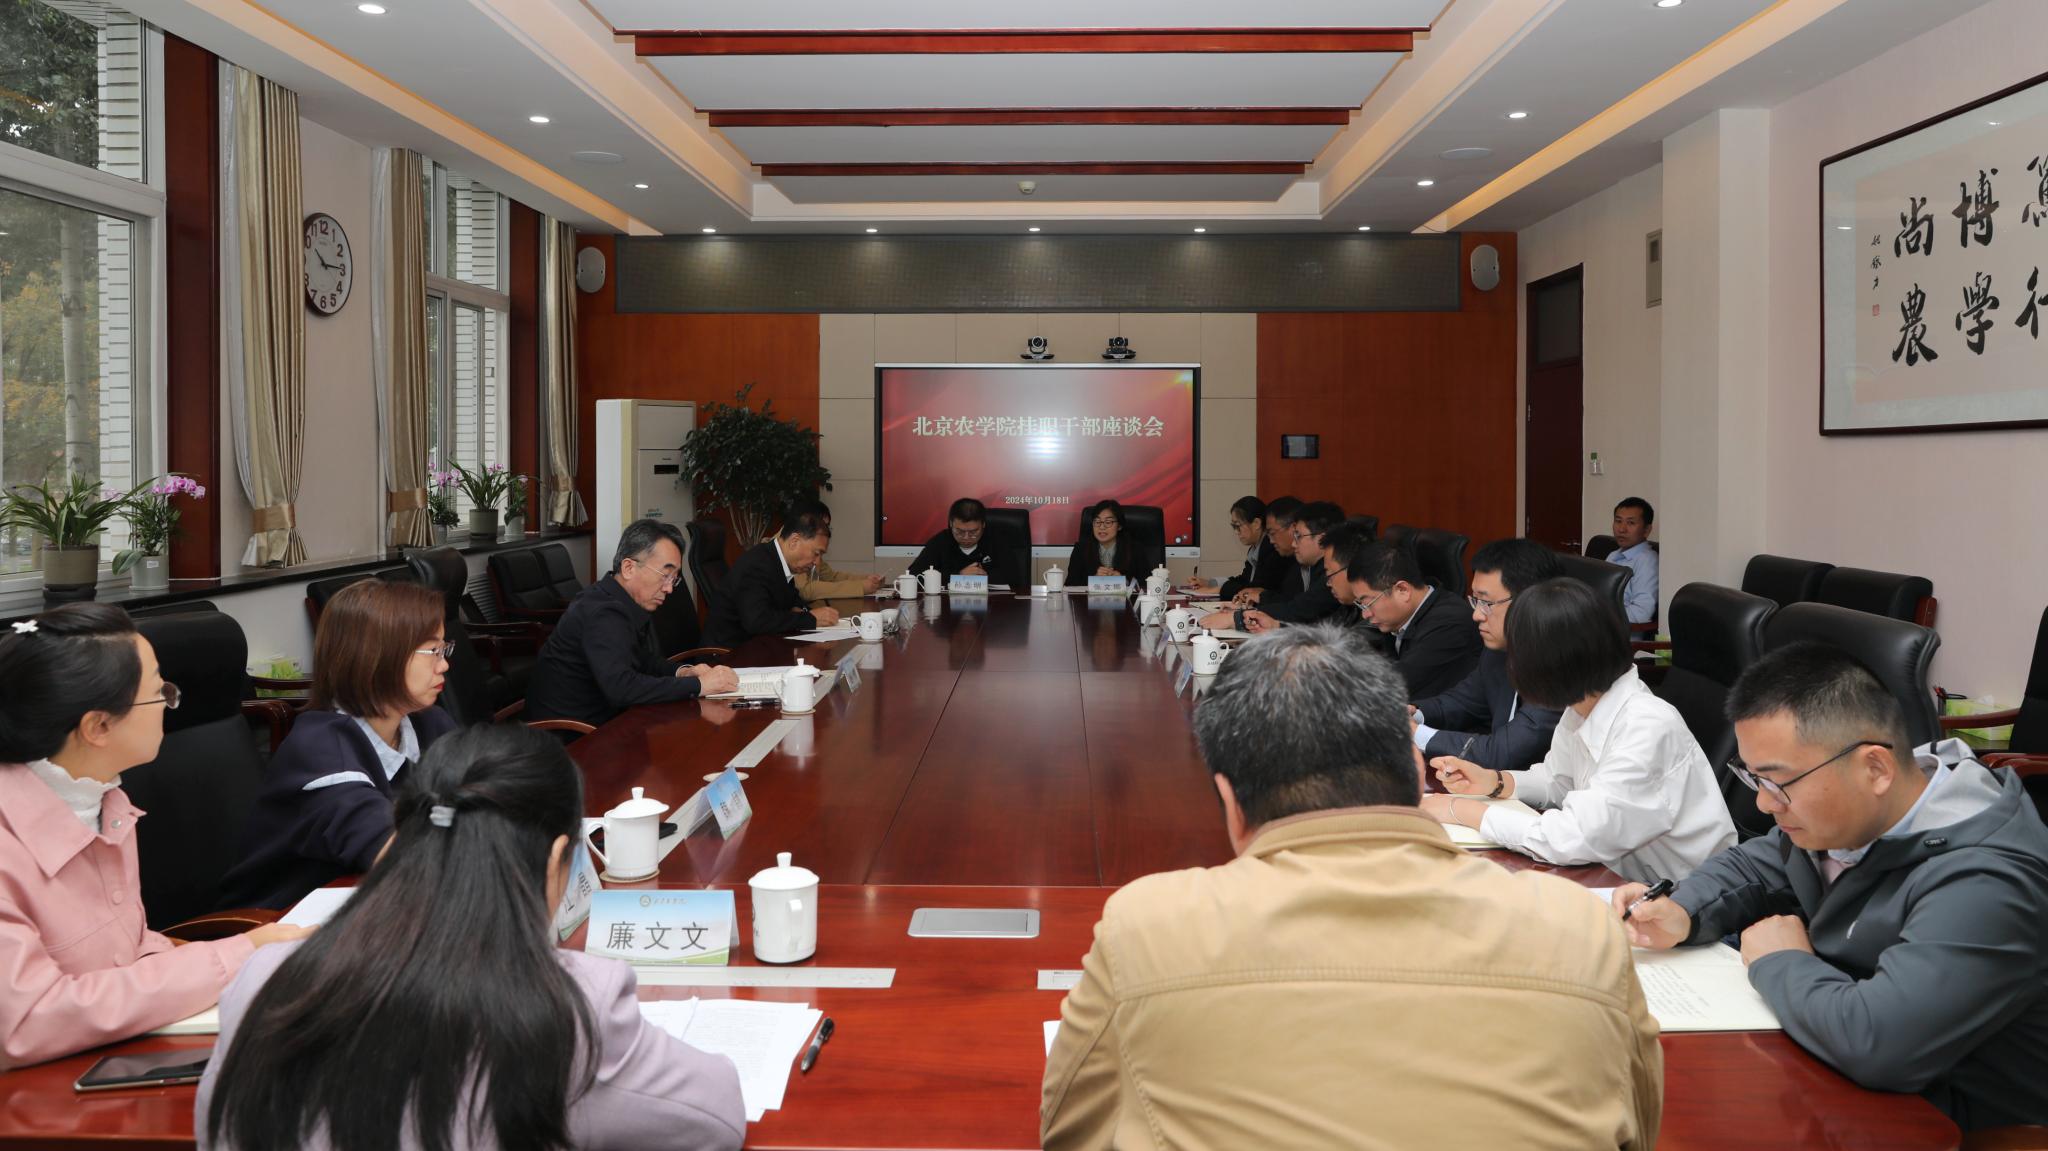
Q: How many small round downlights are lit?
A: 11